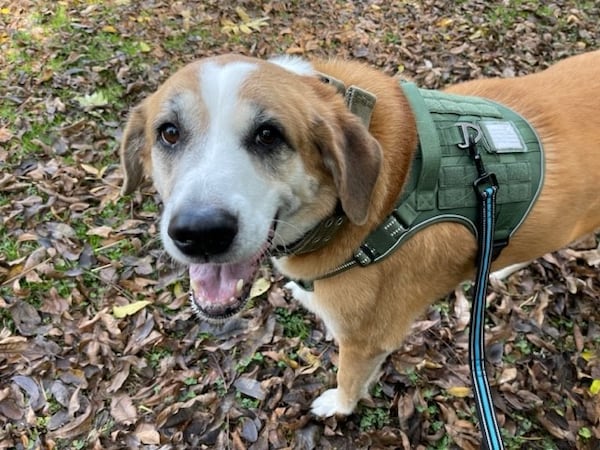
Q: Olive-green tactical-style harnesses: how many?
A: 1